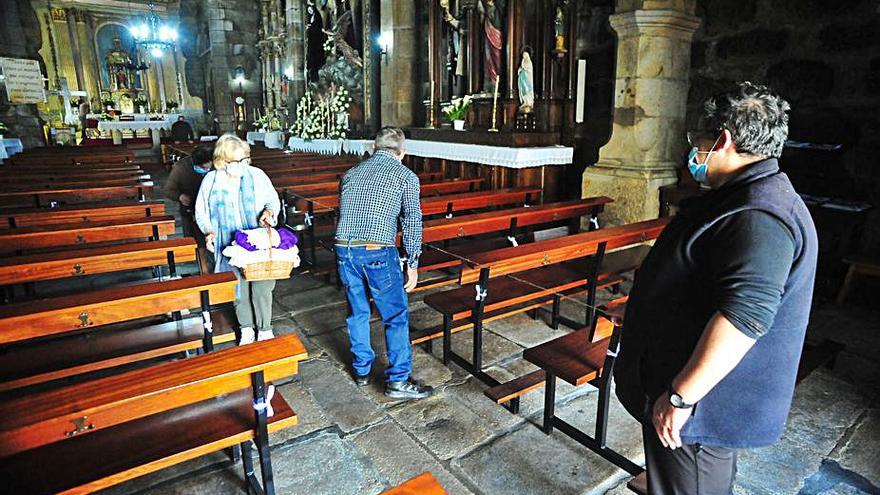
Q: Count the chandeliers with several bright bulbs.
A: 1